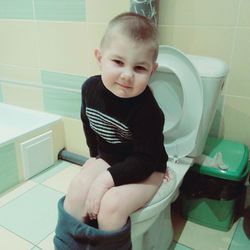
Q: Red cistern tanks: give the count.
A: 0